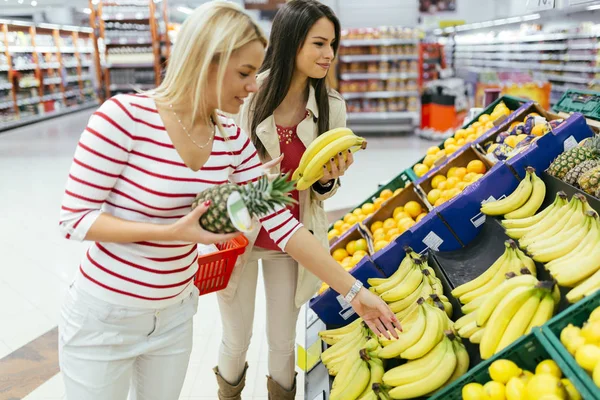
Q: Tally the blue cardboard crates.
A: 4